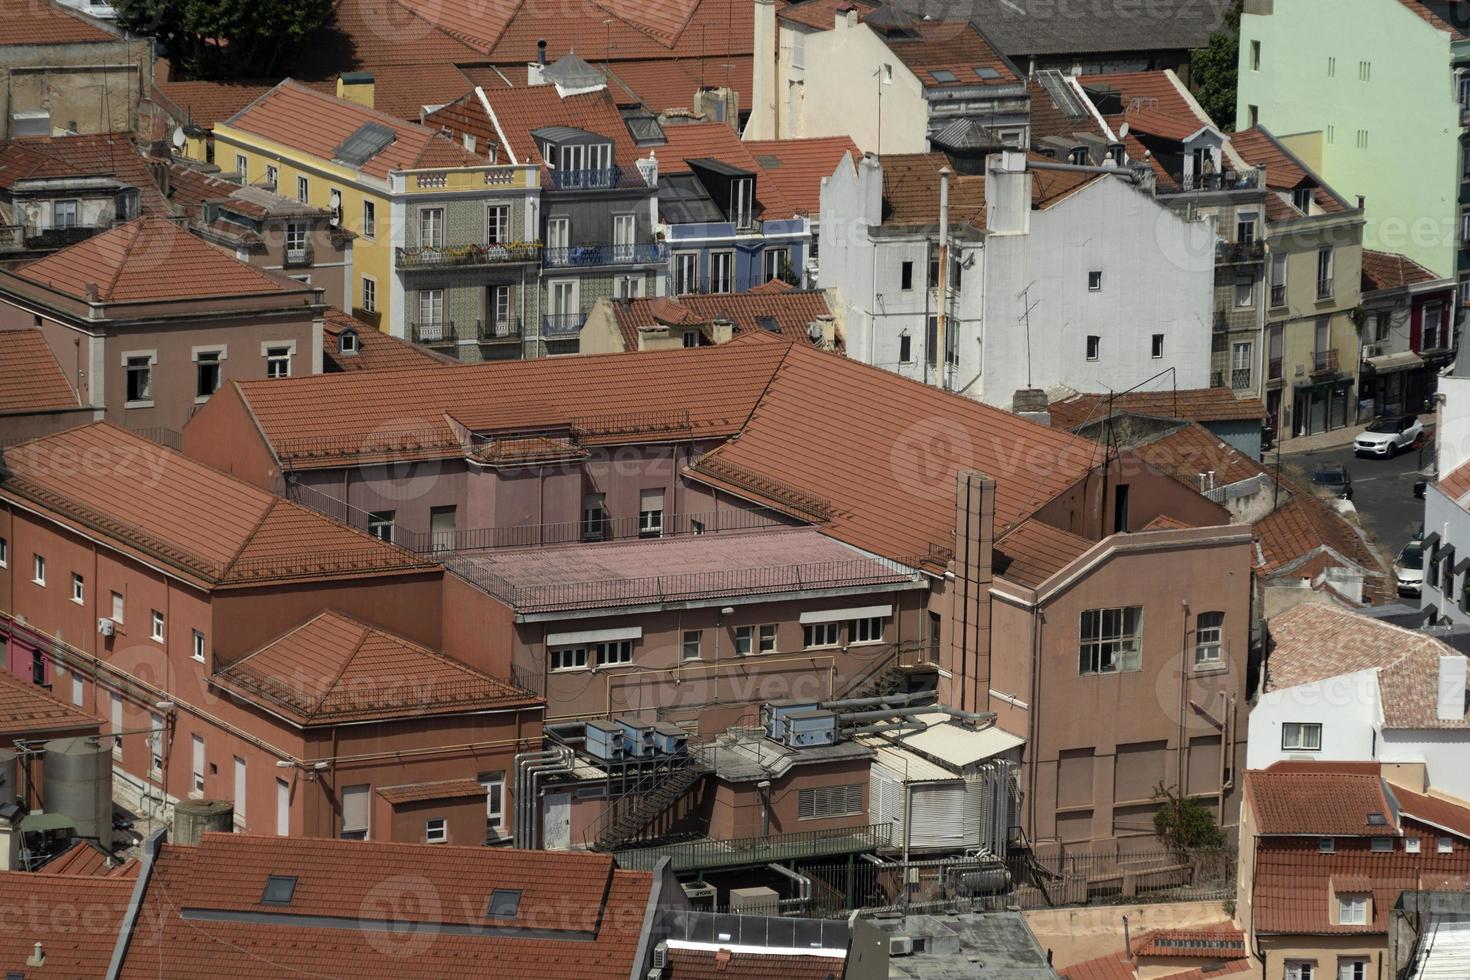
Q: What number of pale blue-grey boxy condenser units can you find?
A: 5